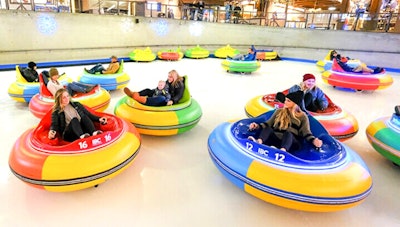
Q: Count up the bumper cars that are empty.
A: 5